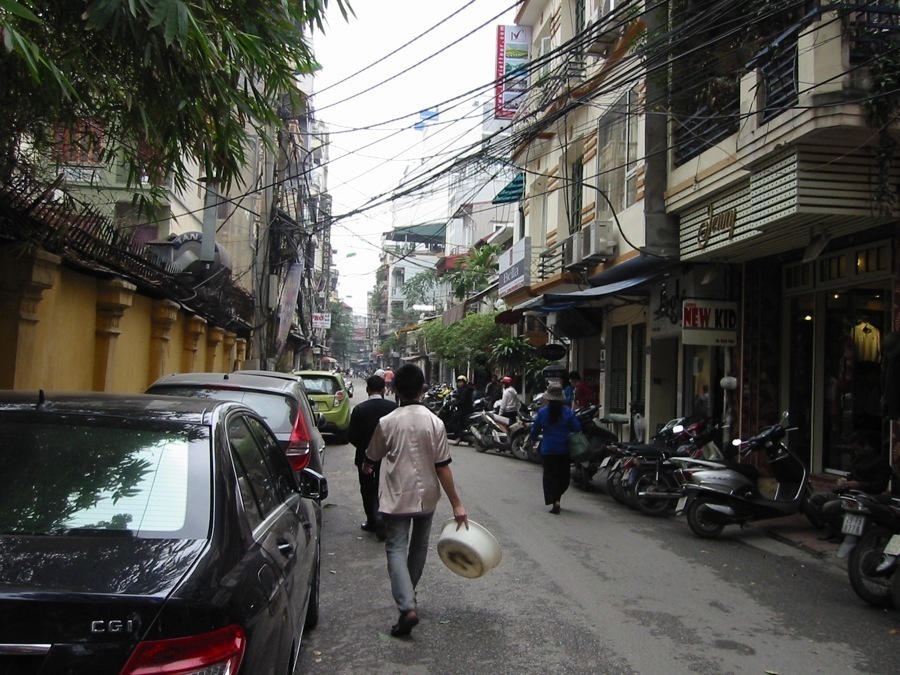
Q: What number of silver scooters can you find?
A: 1